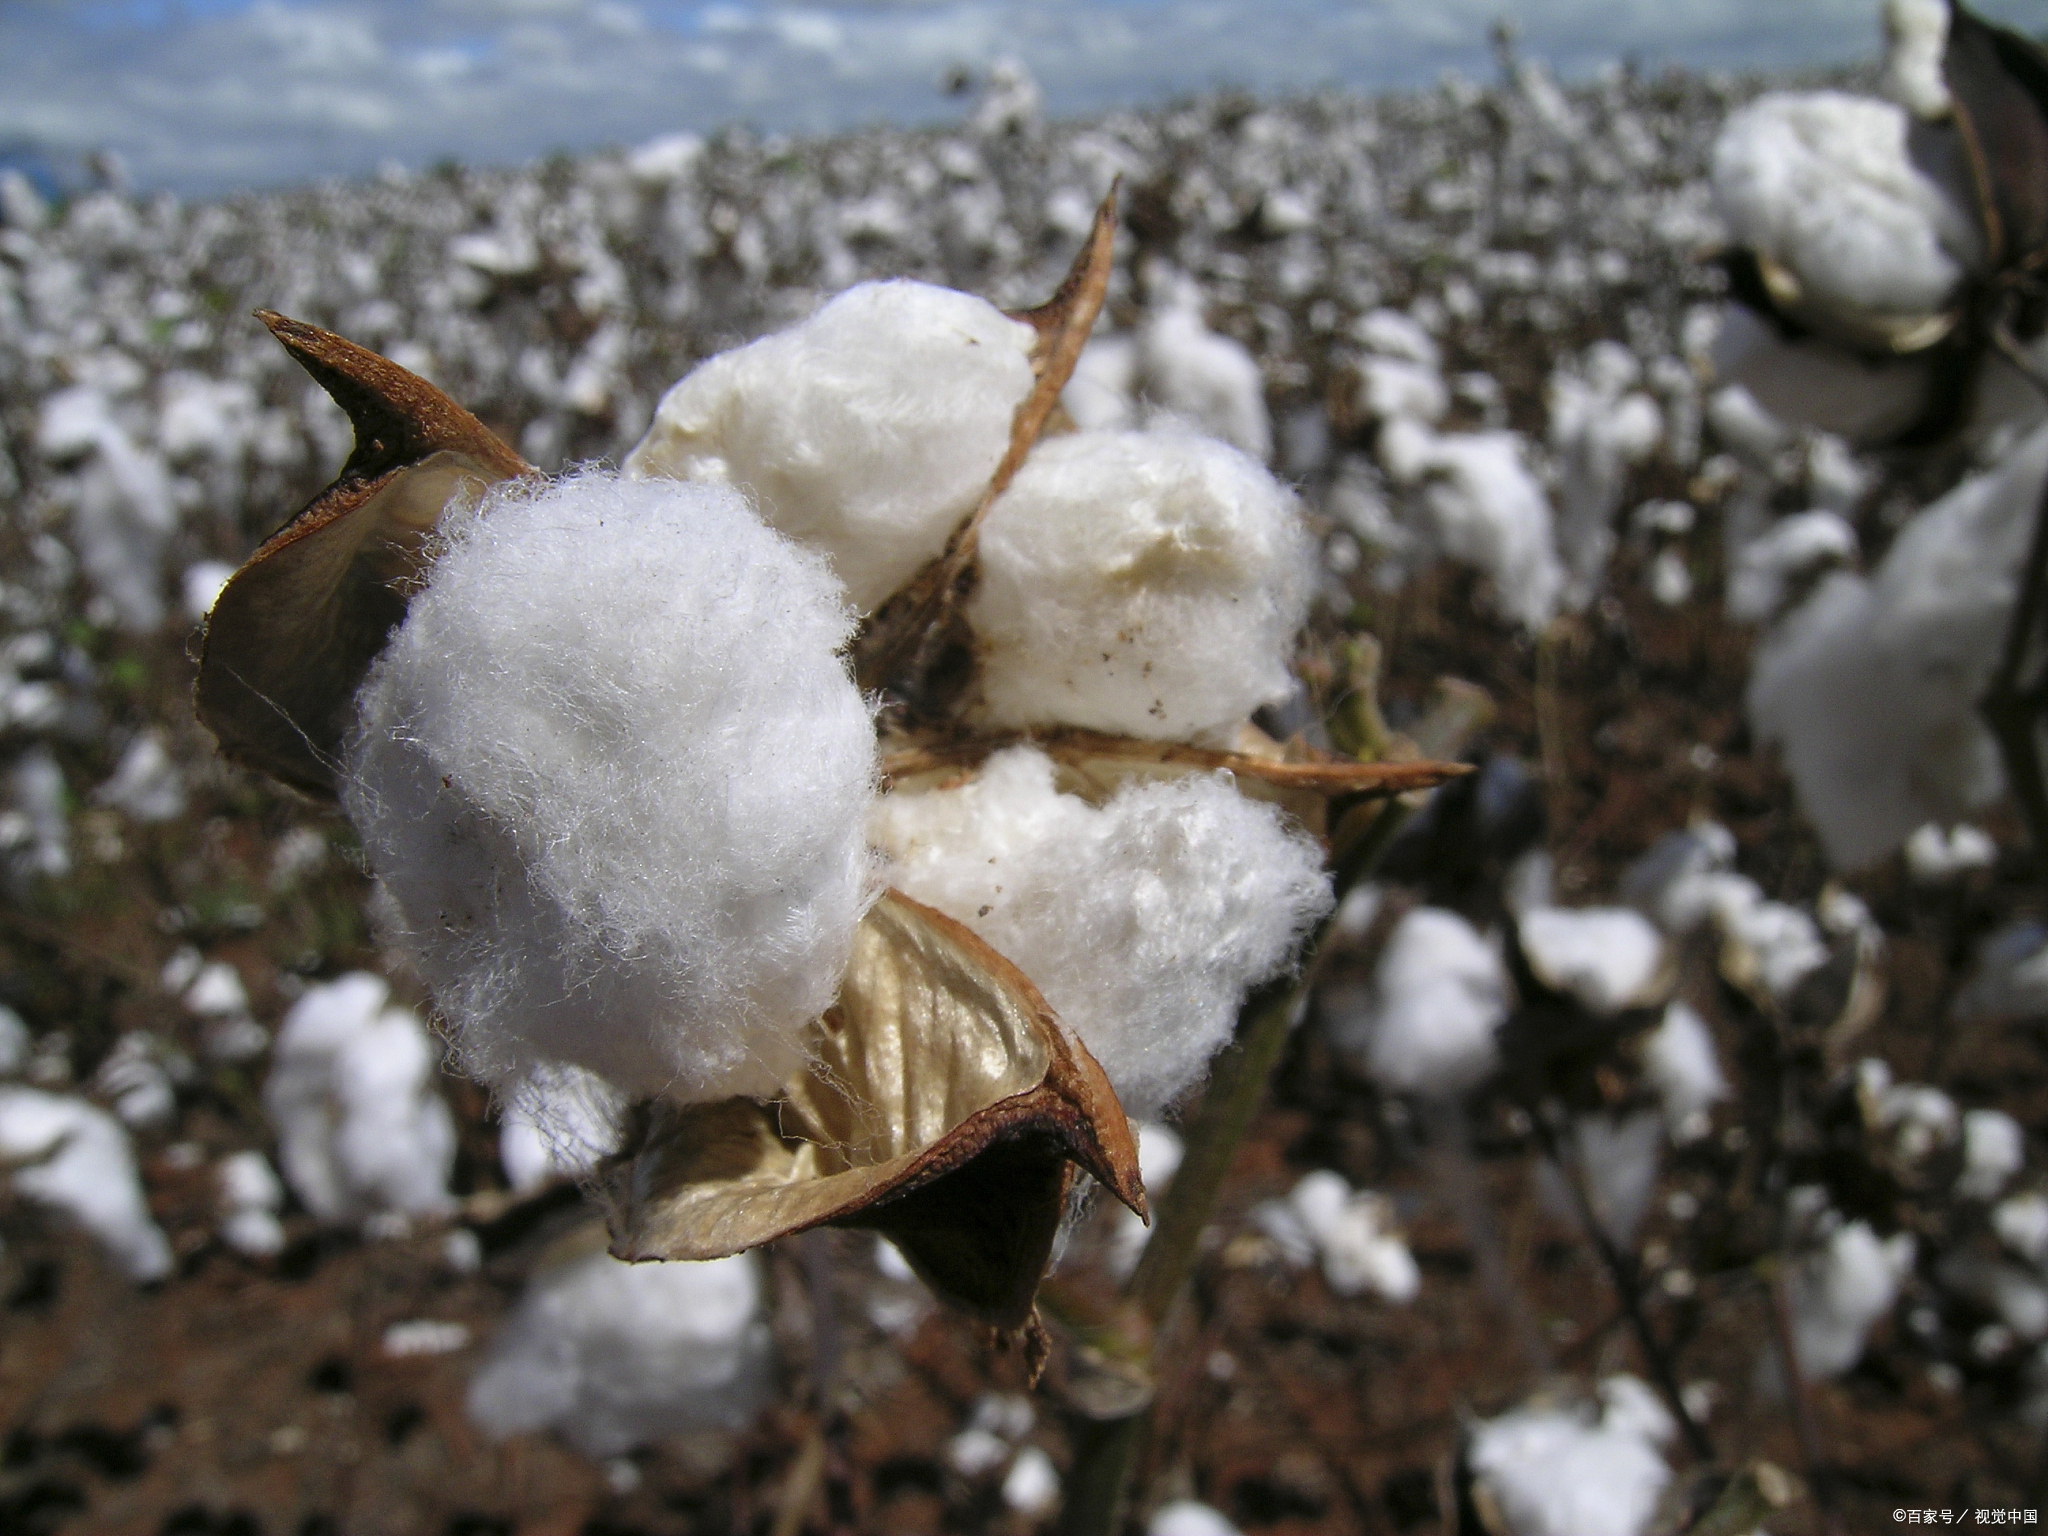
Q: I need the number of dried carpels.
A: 4